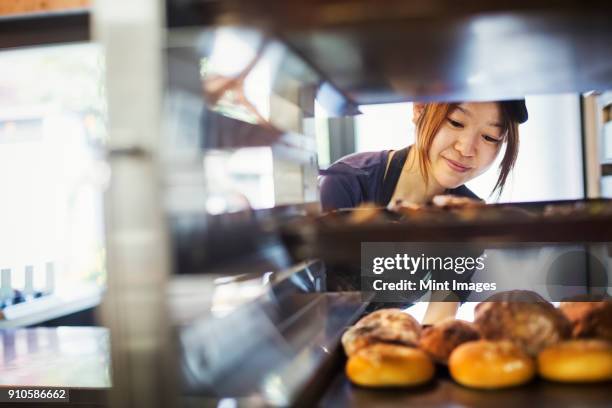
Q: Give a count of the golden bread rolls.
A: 3